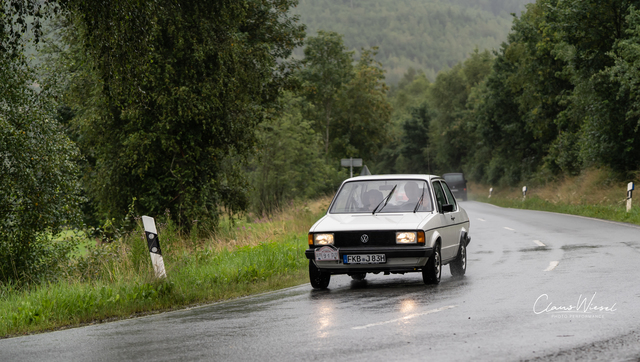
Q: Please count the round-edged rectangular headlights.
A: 2